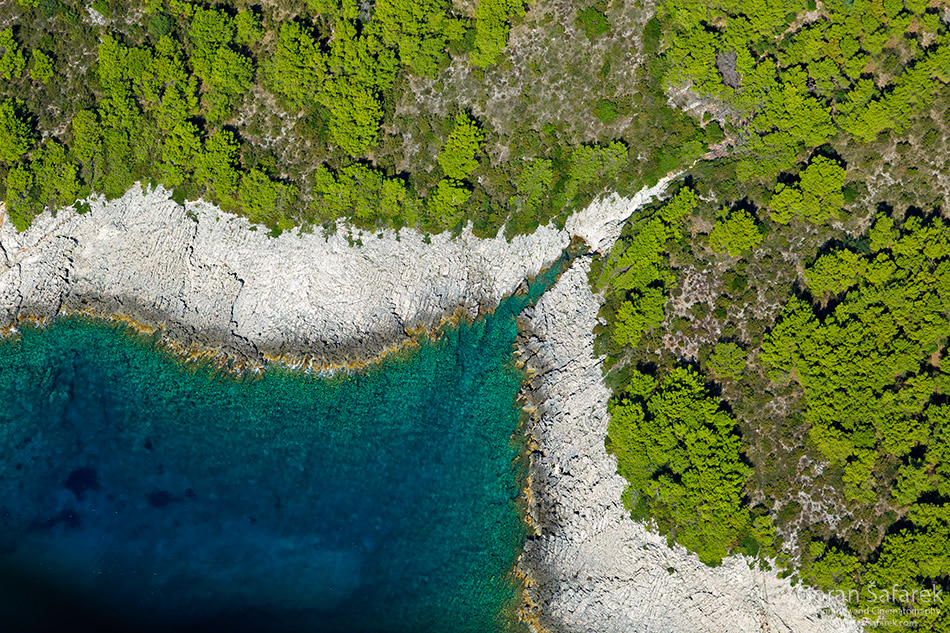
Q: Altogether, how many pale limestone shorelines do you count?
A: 2